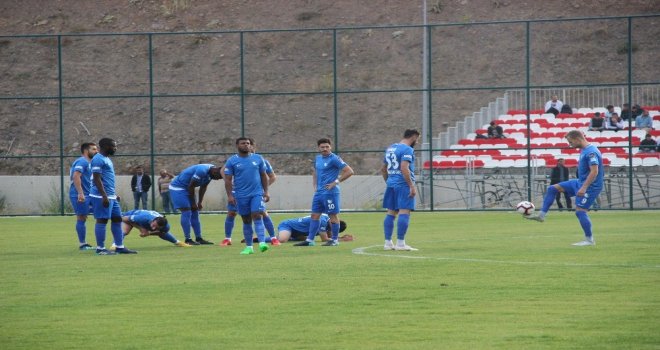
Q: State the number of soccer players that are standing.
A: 8